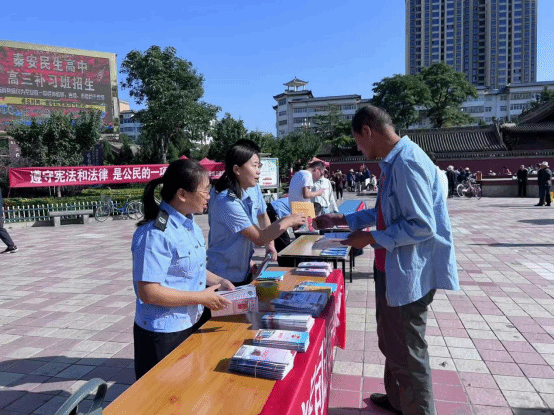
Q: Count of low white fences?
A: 1